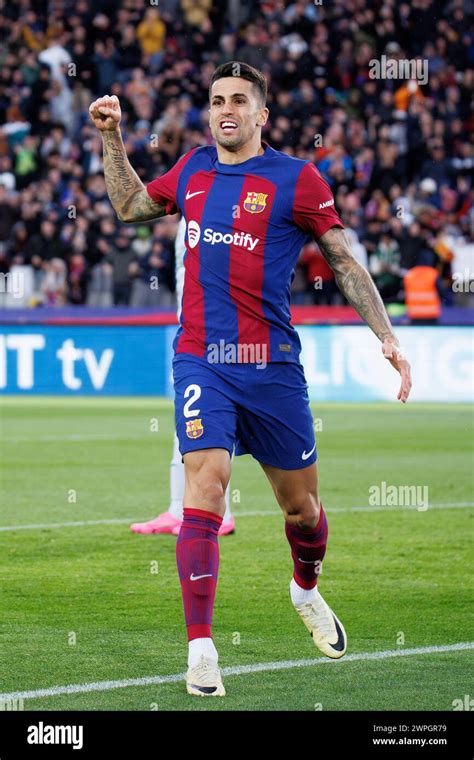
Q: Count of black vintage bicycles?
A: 0